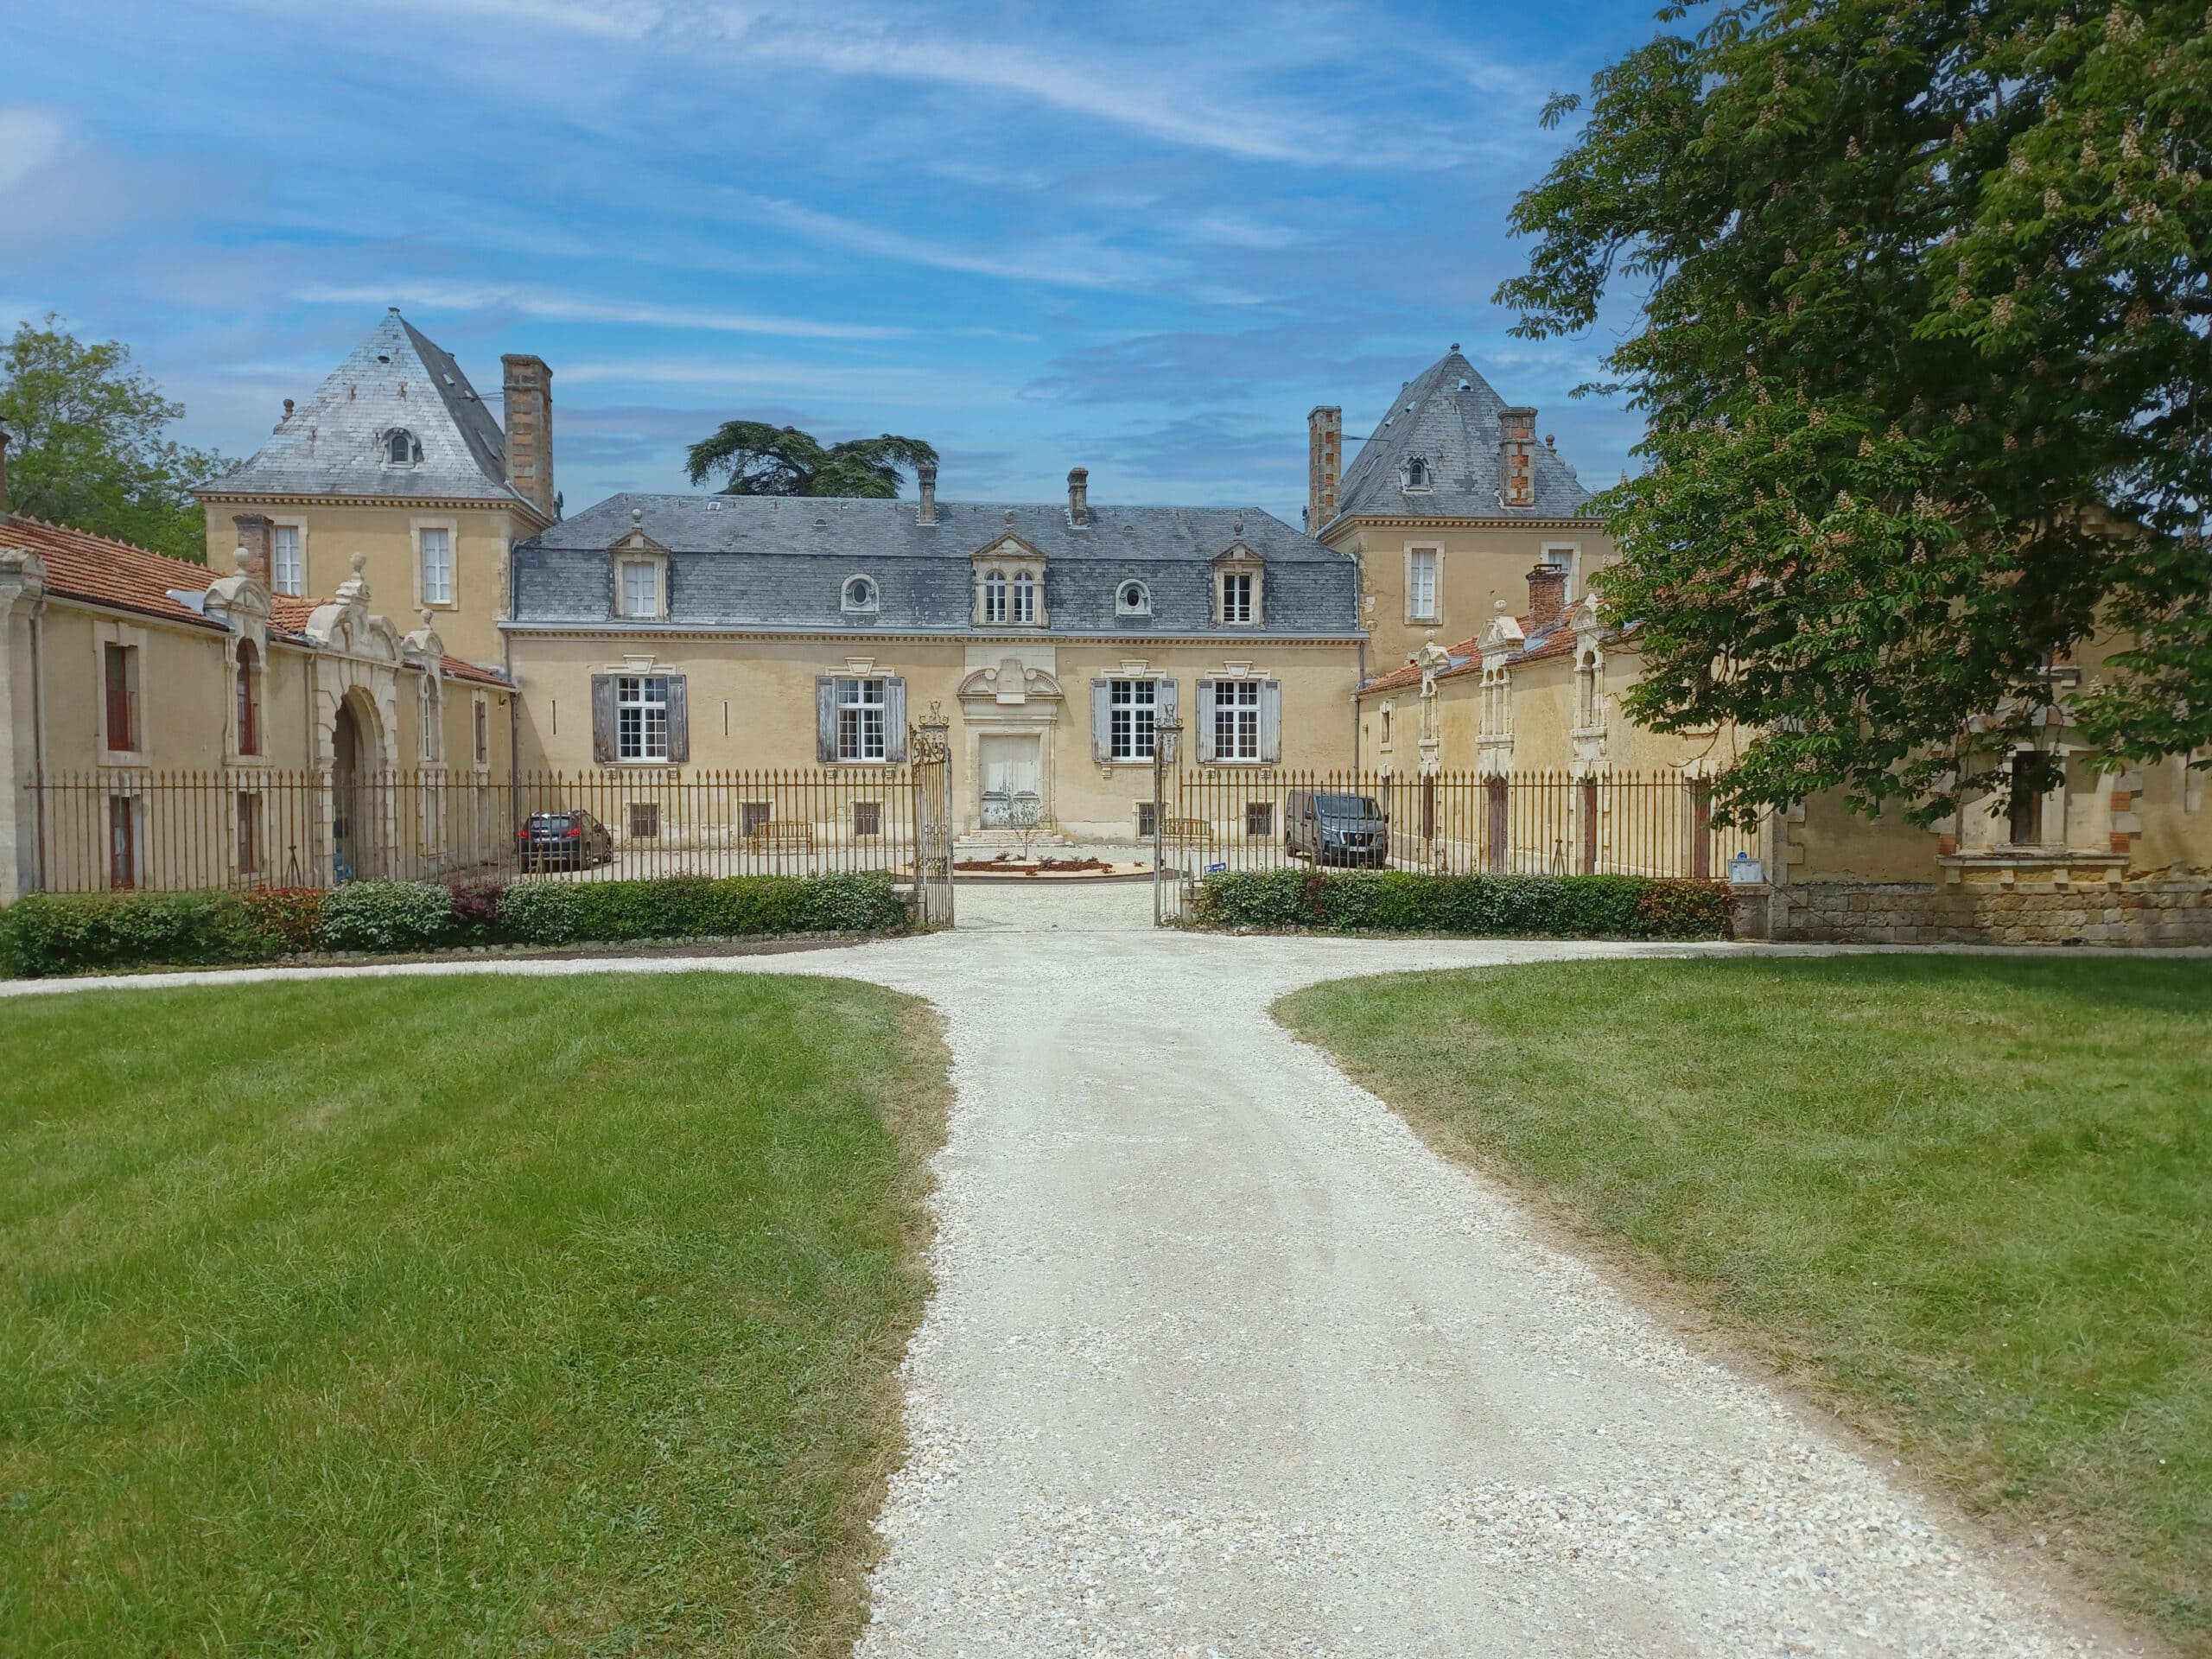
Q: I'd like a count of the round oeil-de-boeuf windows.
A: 2